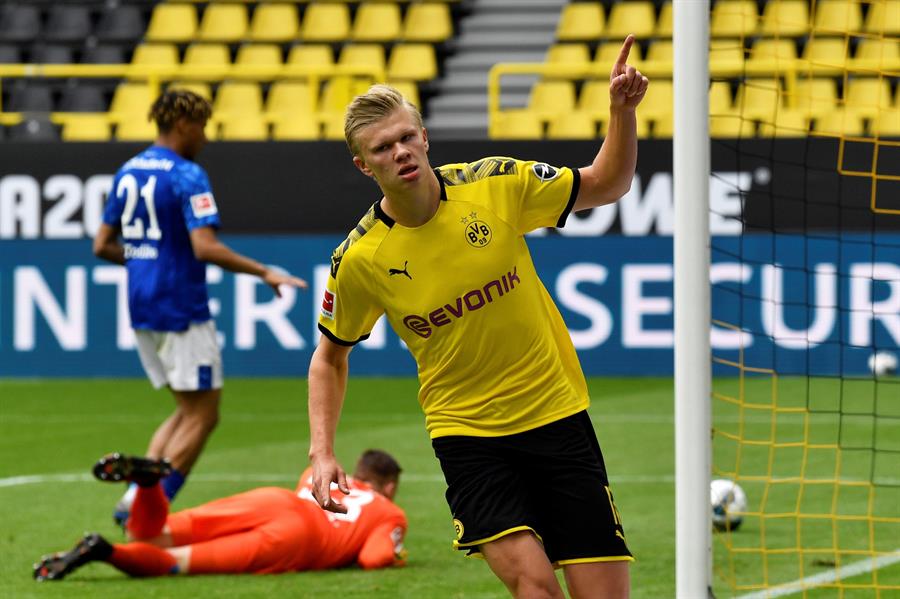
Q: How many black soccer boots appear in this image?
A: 2